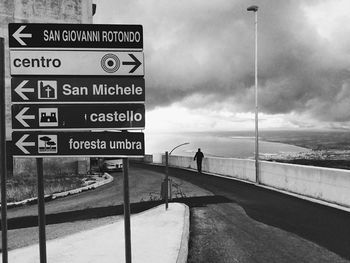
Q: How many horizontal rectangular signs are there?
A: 5